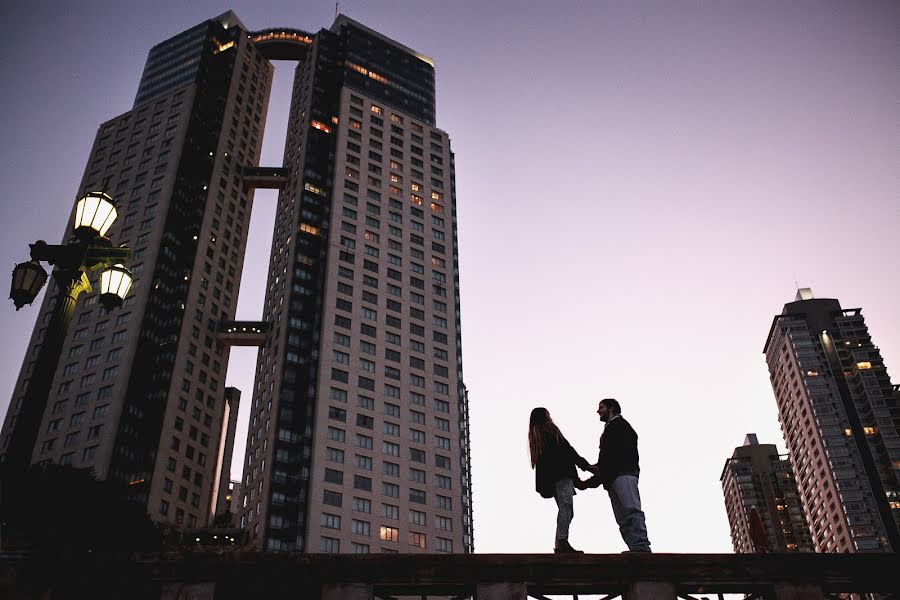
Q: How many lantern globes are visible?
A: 3